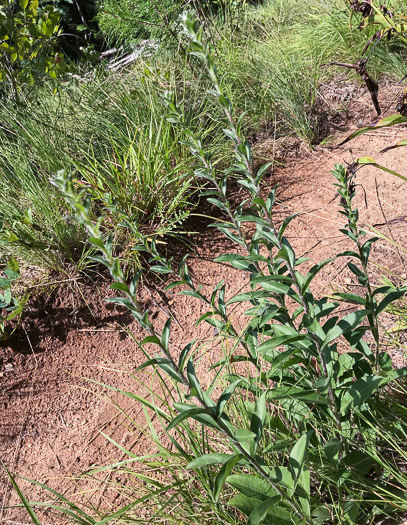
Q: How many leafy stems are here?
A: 5